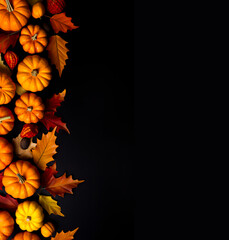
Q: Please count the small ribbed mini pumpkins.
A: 11